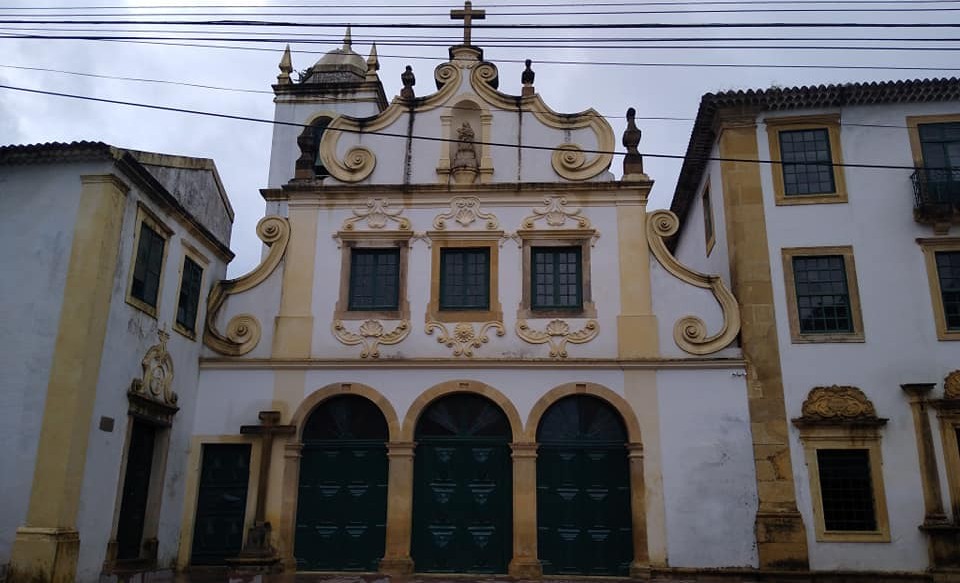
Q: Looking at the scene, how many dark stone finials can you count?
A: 4